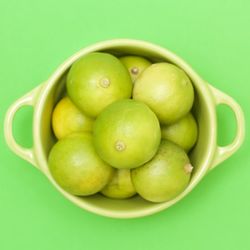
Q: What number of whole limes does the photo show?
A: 9